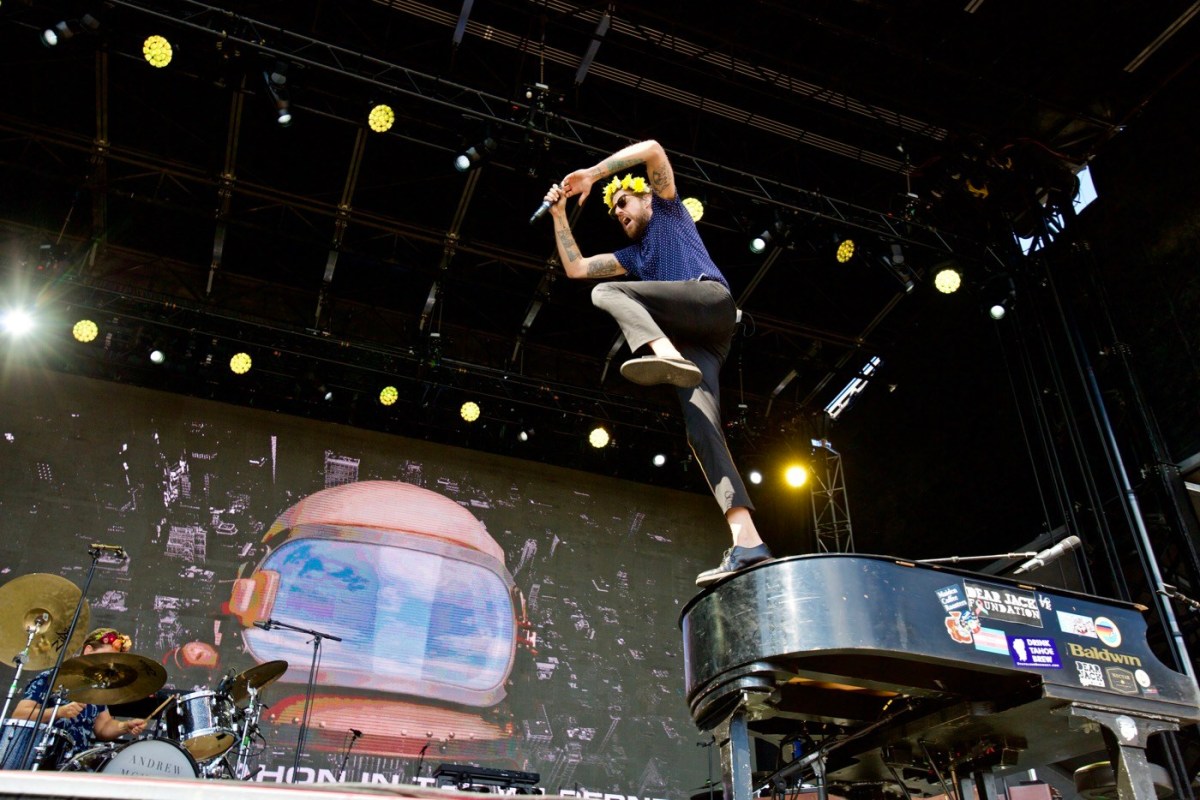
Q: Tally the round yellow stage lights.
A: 11